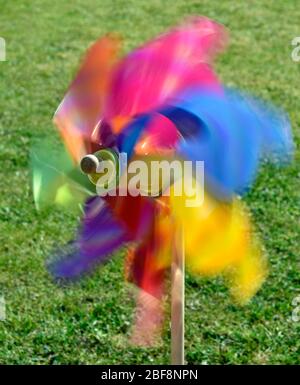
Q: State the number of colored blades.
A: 7